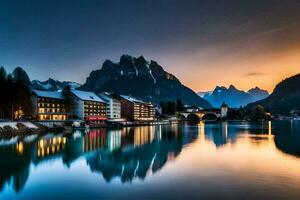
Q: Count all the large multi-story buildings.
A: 4